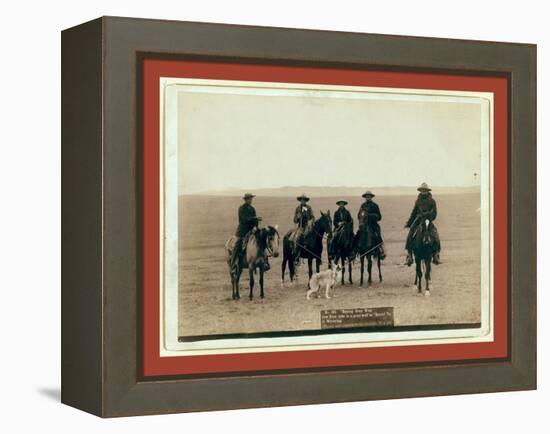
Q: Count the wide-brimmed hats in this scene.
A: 5